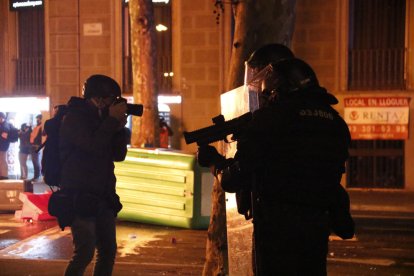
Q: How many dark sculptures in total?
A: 0